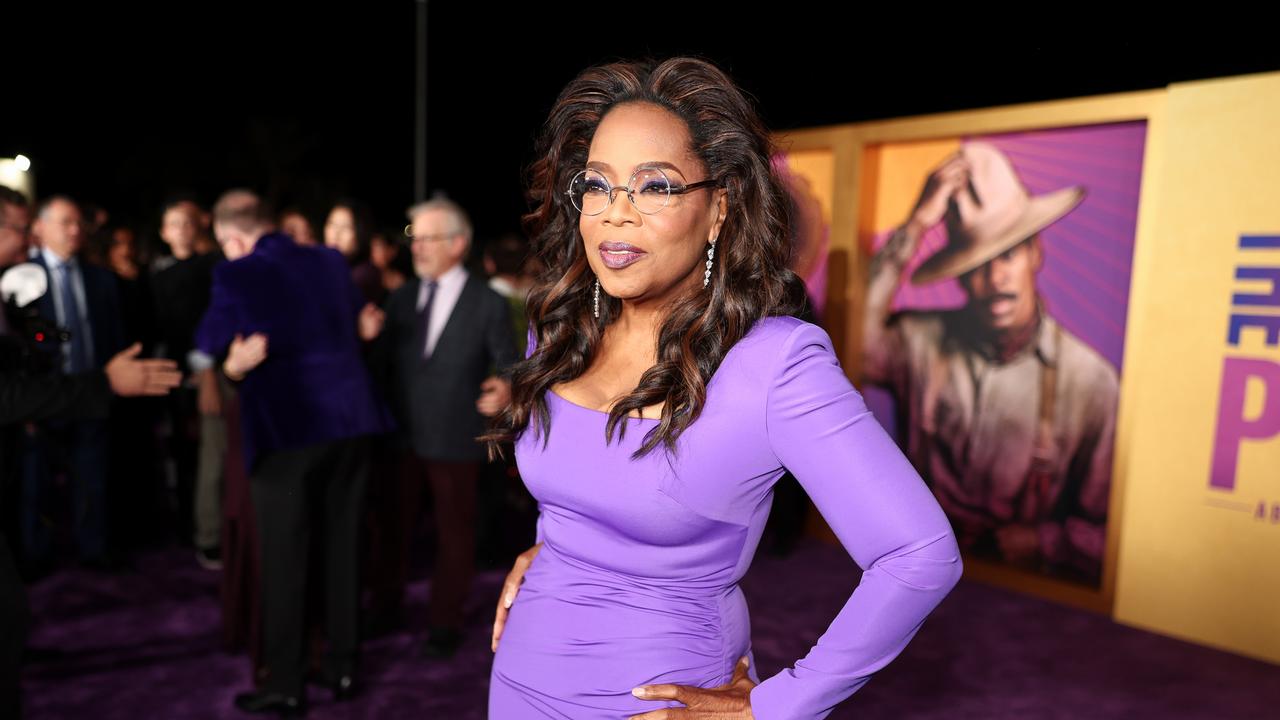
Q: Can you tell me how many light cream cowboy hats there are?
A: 1